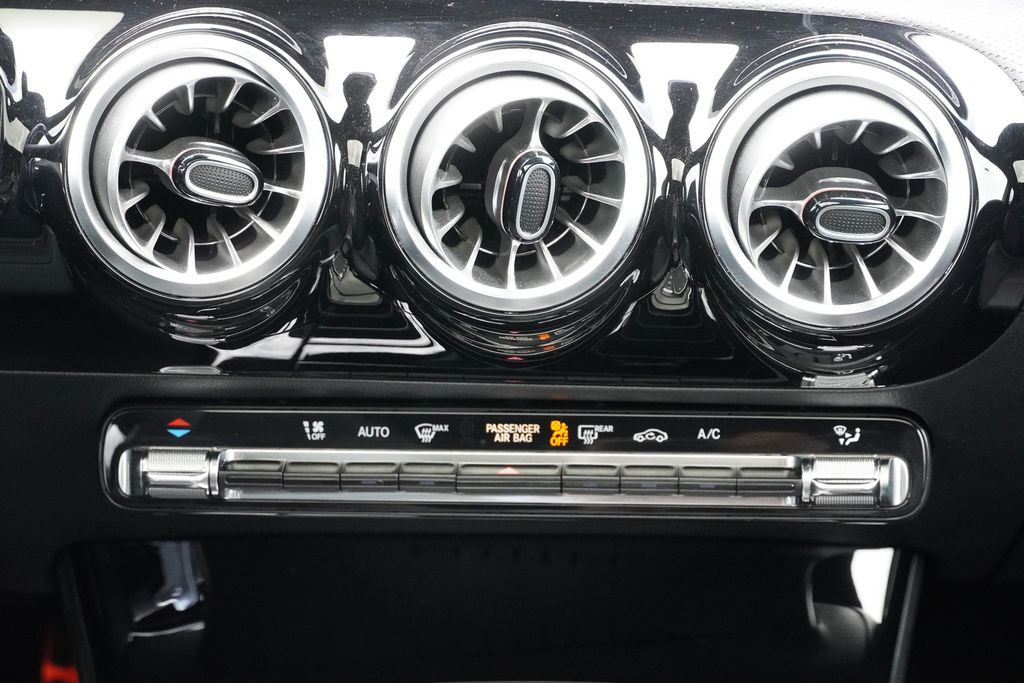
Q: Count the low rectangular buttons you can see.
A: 9